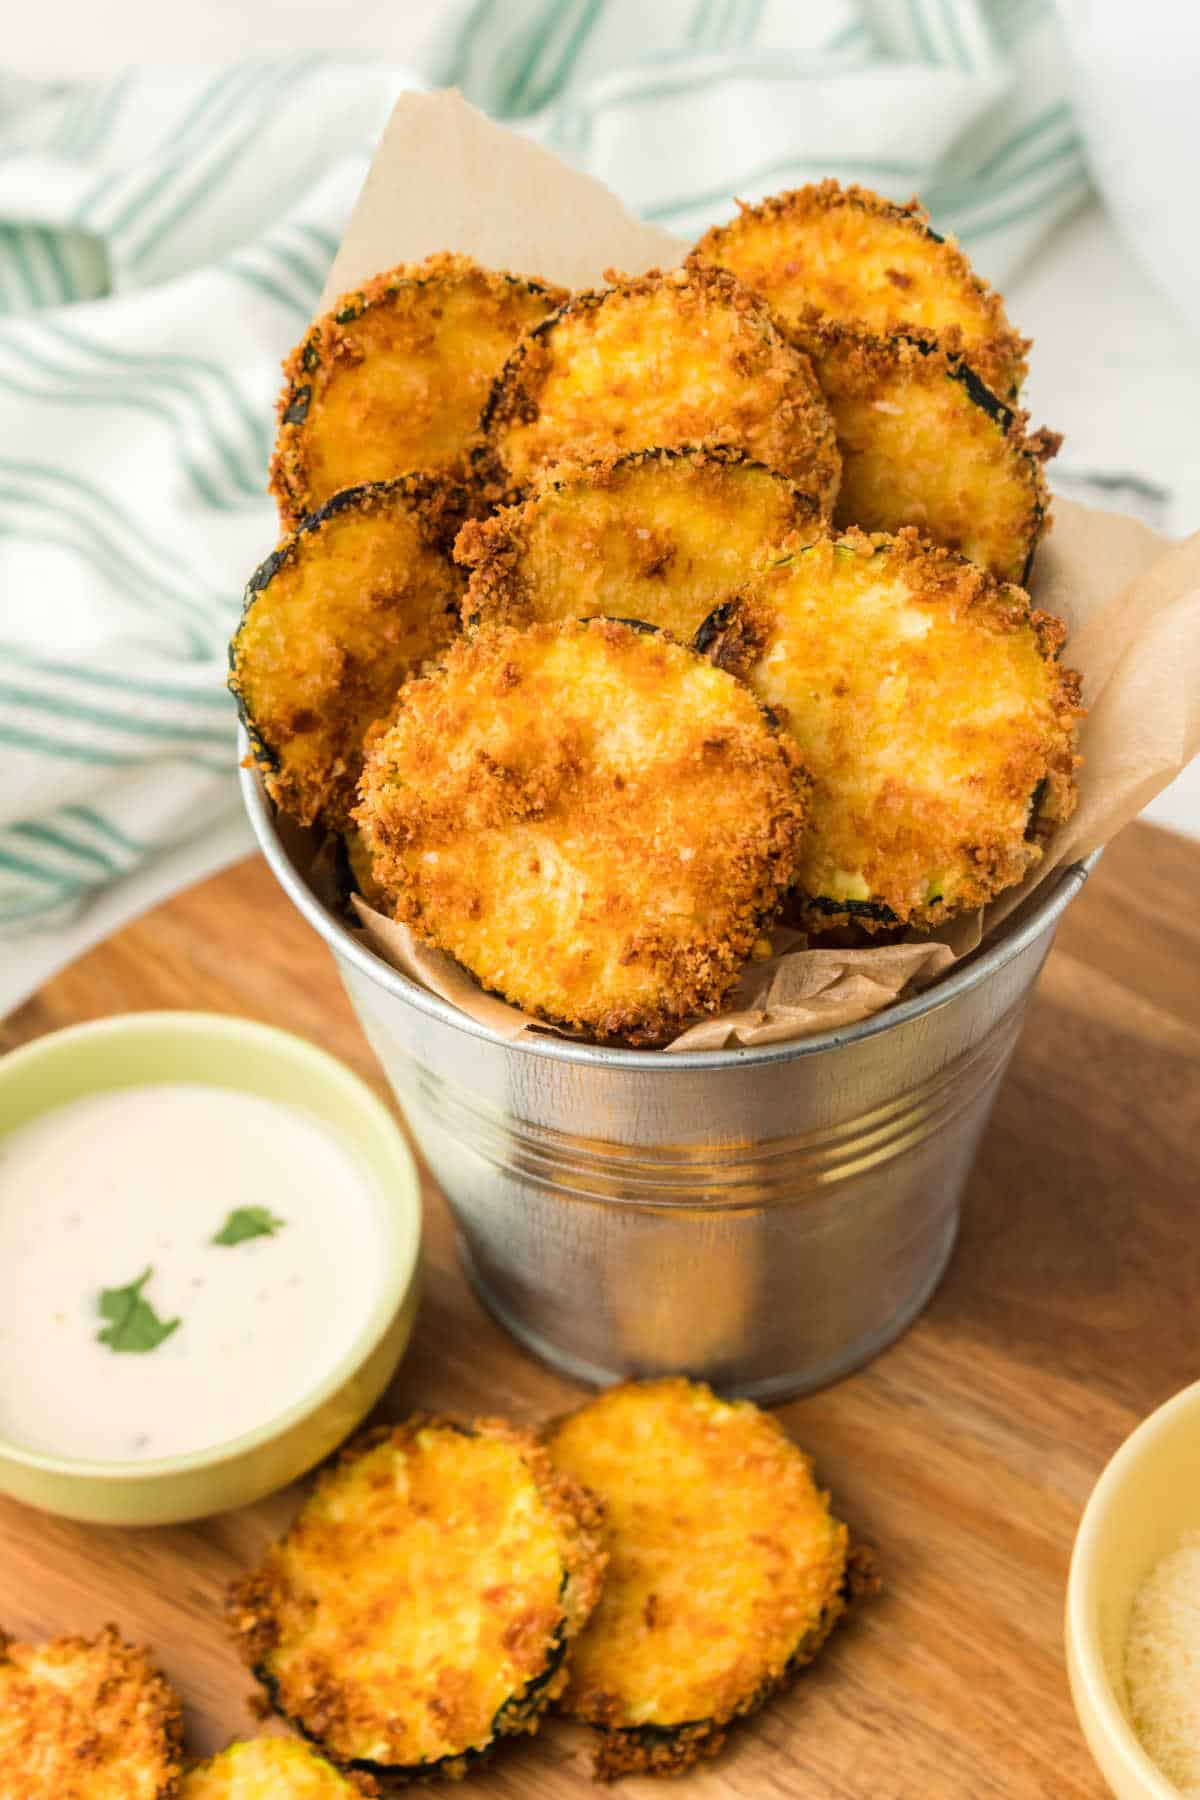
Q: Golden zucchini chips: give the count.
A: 12